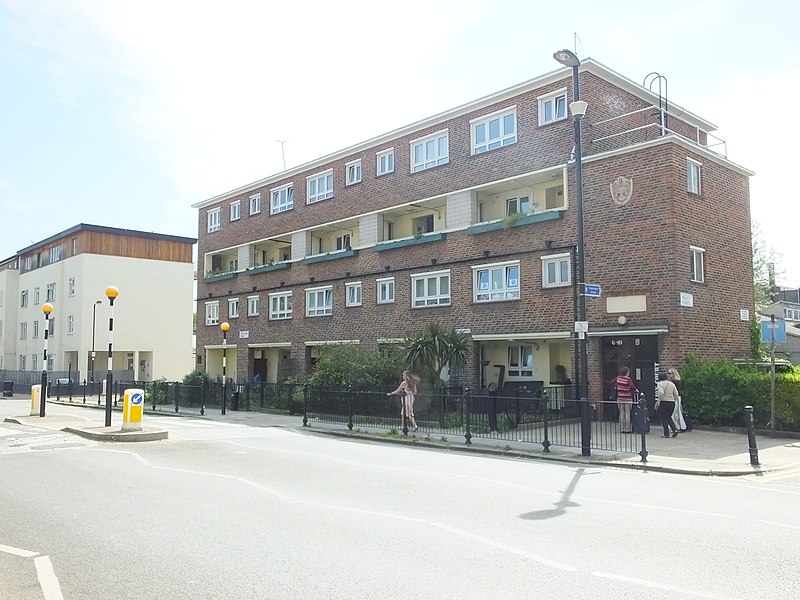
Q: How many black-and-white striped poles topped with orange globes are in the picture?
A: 3